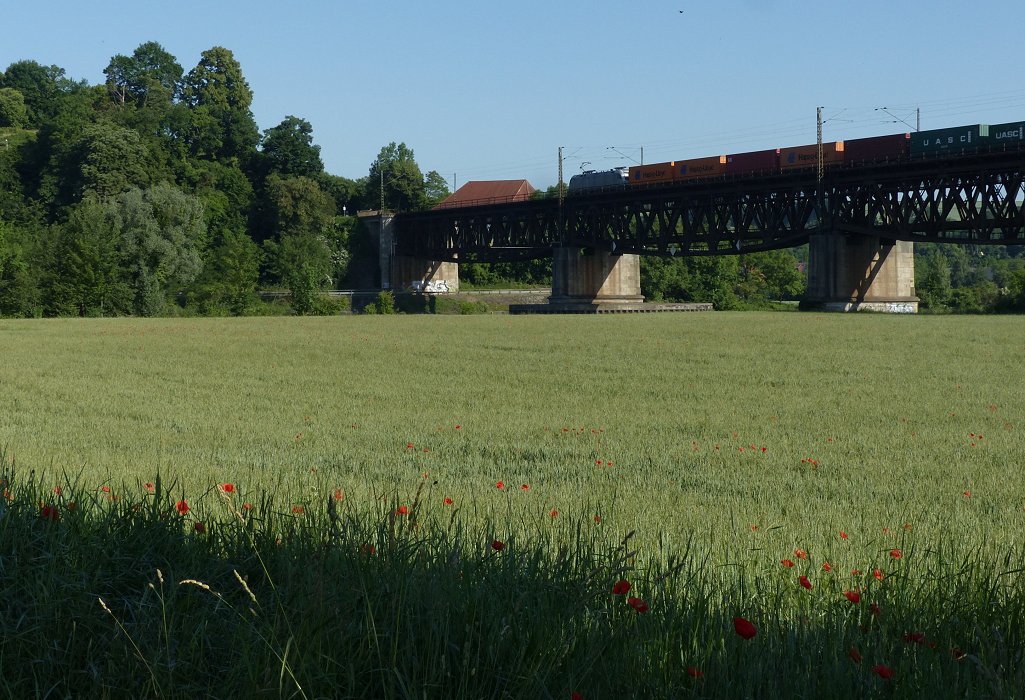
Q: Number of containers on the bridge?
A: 7